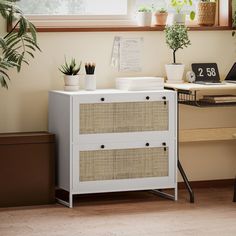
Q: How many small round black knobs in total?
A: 4